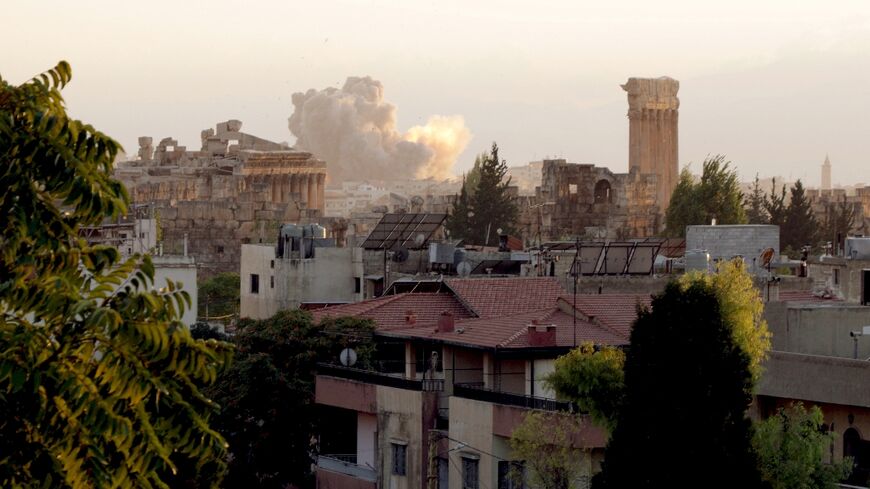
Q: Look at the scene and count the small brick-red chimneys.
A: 3